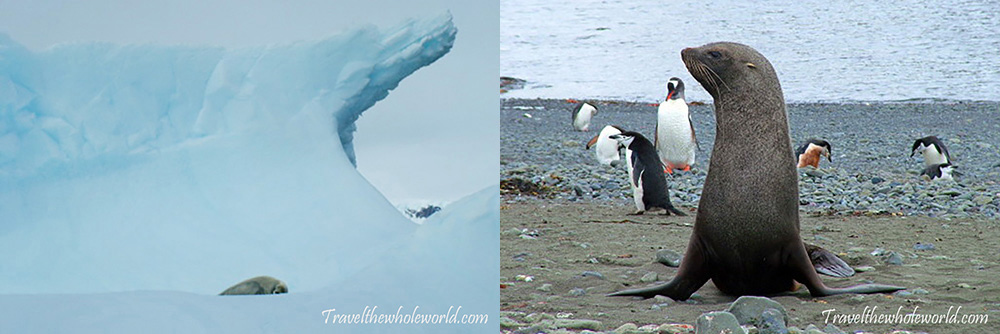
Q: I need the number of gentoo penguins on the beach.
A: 1